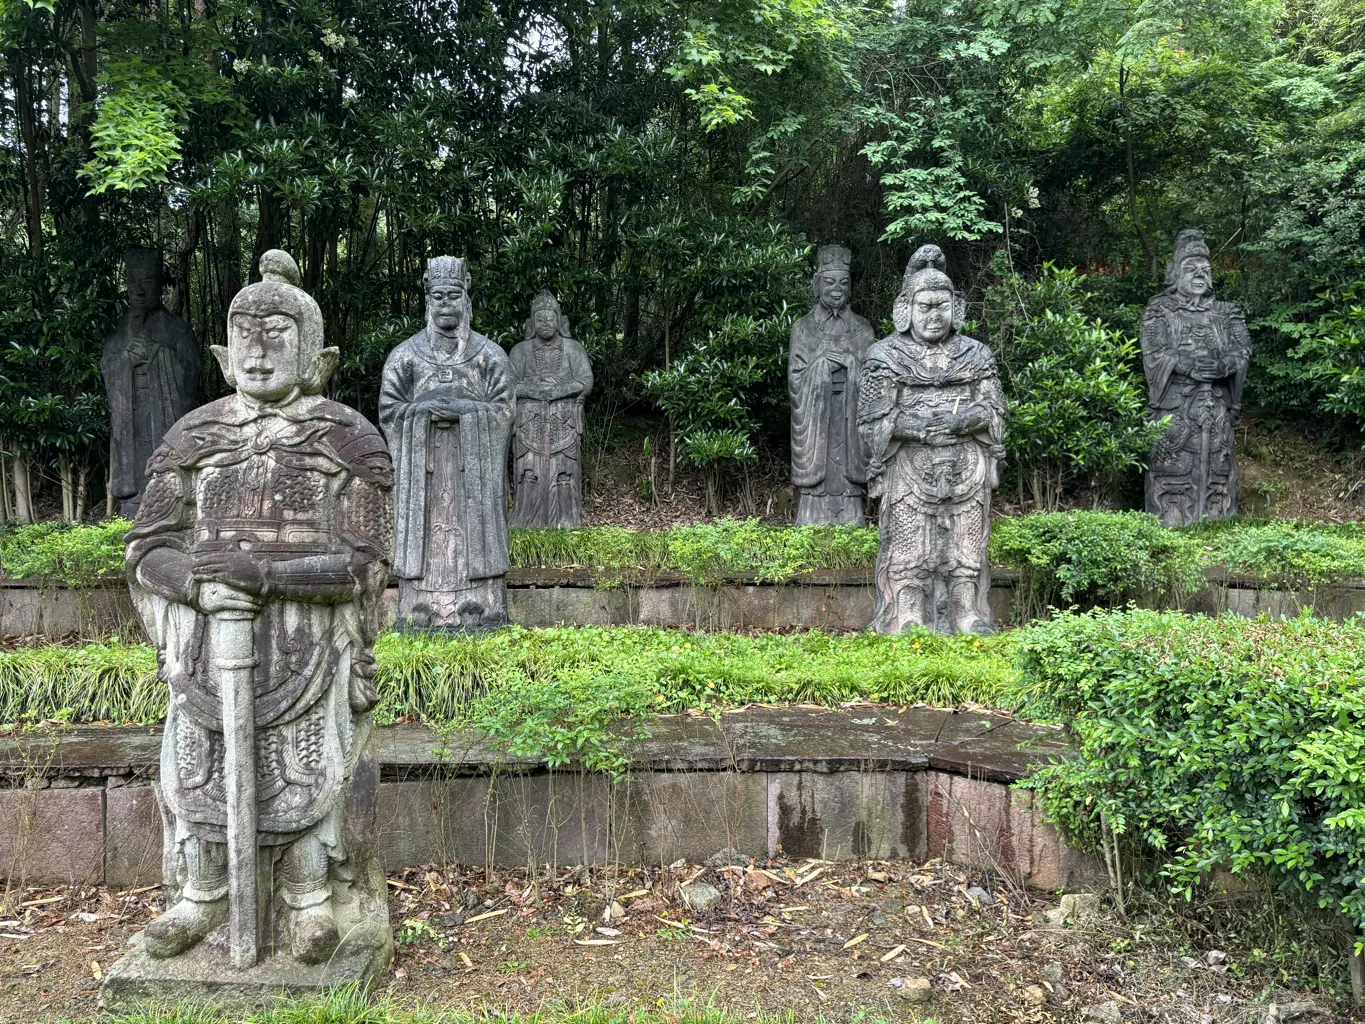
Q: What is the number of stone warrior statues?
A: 4